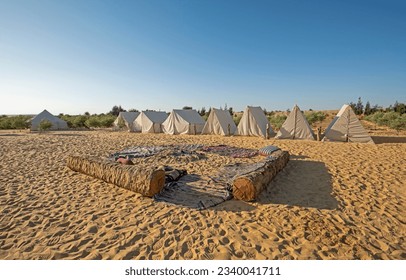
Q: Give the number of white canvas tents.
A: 8